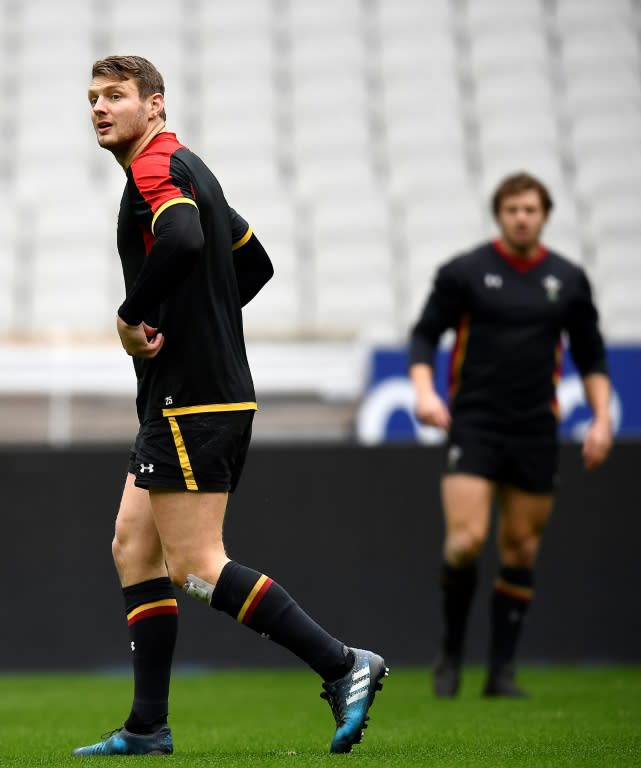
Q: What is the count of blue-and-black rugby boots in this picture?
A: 2